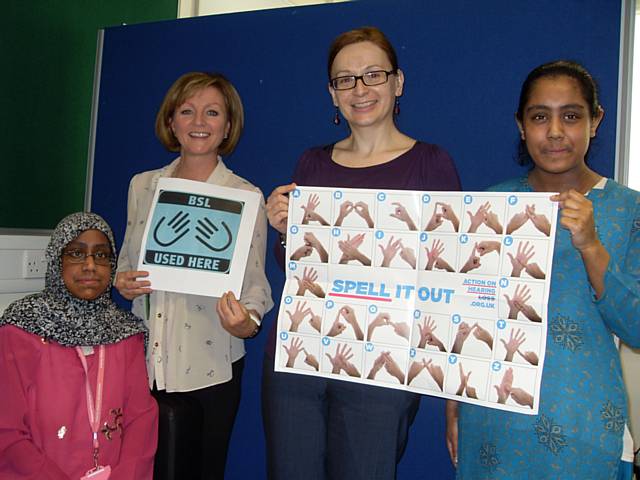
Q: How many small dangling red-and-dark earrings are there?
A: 2